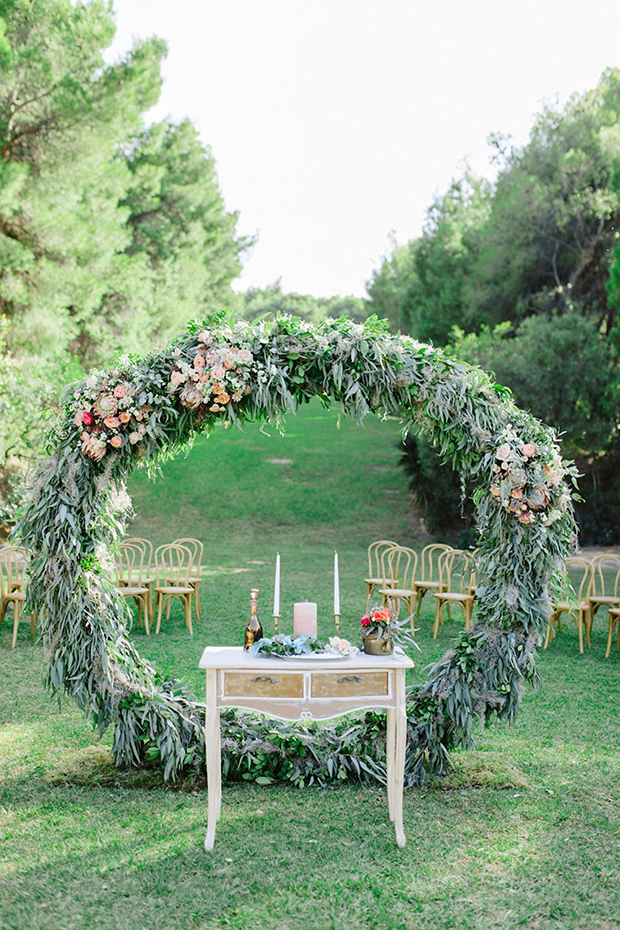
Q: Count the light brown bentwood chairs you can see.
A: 14